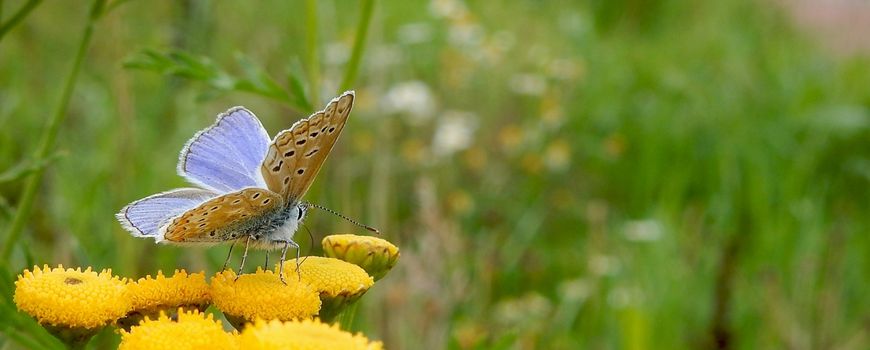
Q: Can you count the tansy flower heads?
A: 7